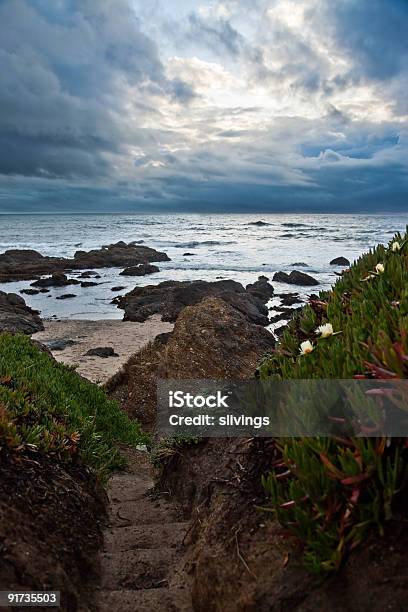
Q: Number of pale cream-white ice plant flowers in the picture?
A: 4